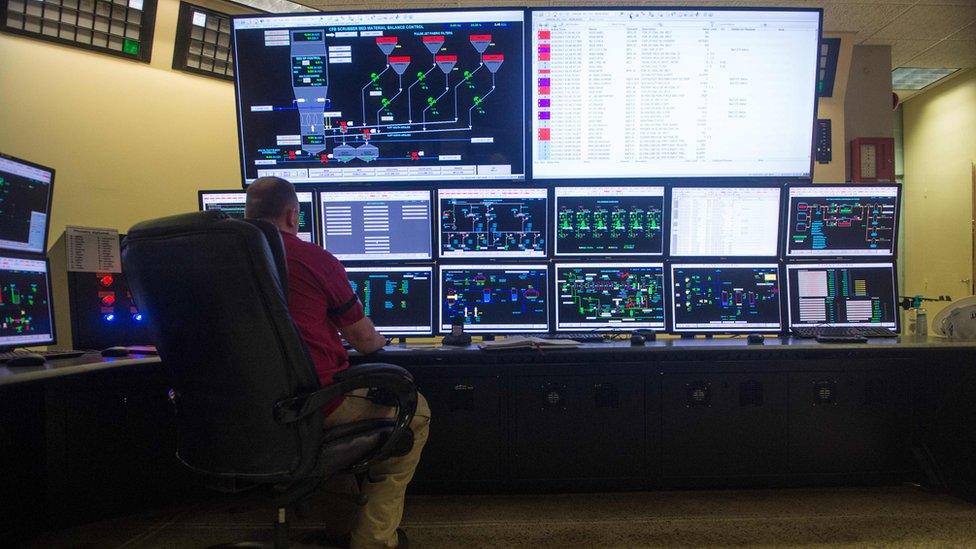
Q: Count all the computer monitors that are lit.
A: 15